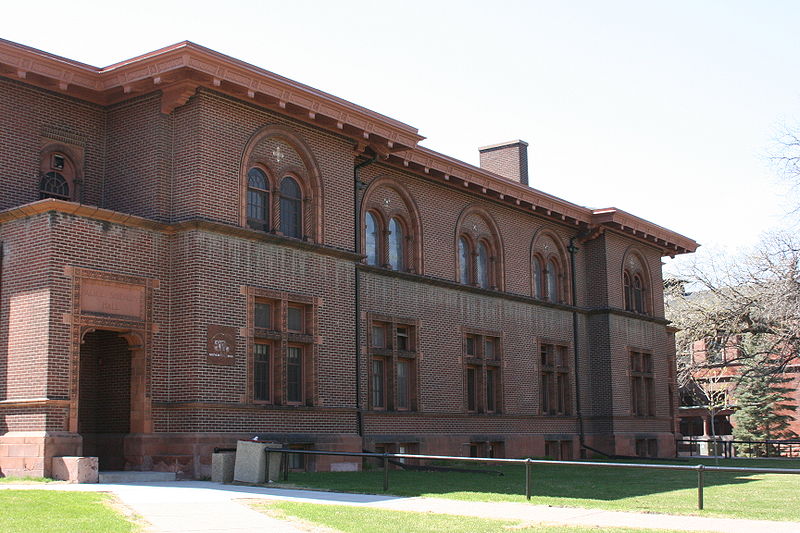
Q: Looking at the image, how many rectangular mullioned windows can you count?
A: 5